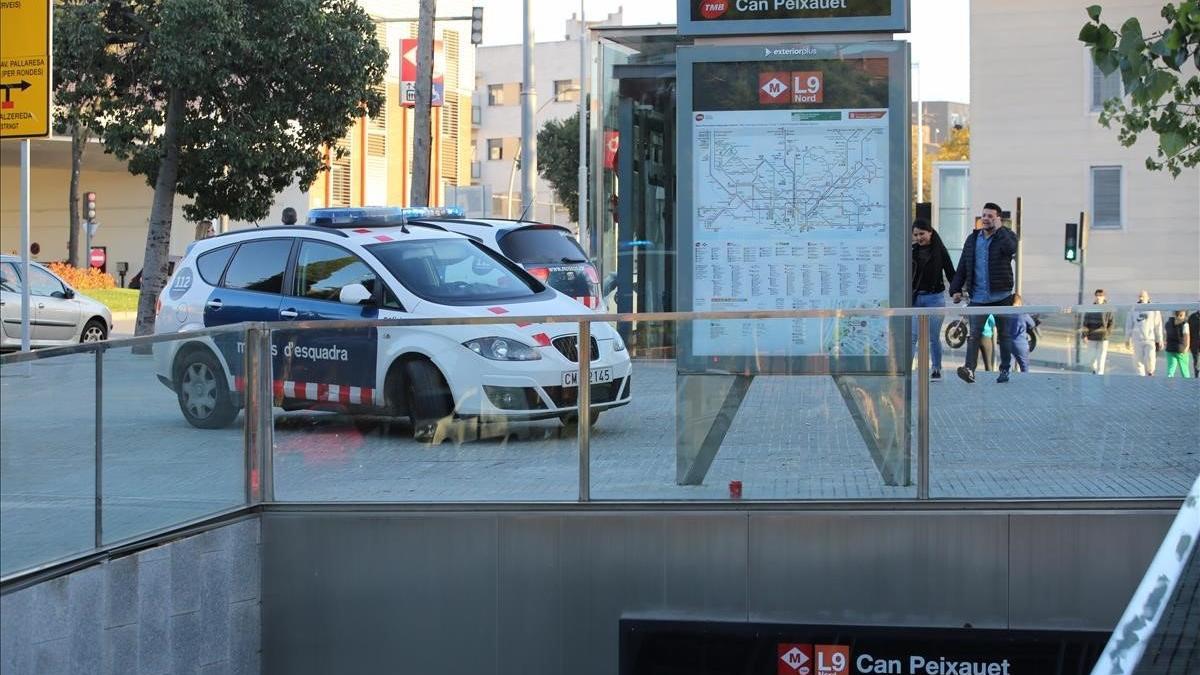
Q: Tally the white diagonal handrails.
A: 1